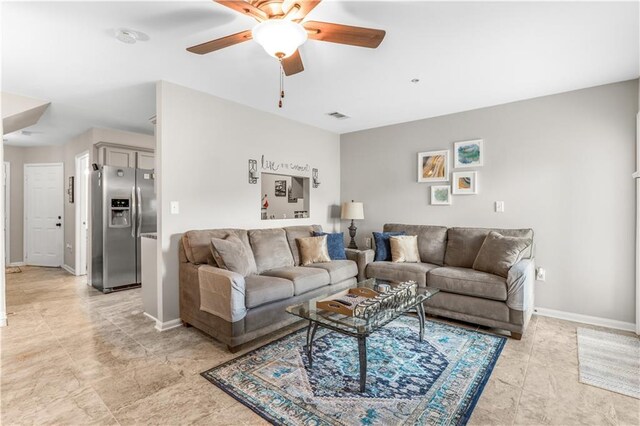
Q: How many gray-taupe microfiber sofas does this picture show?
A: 2